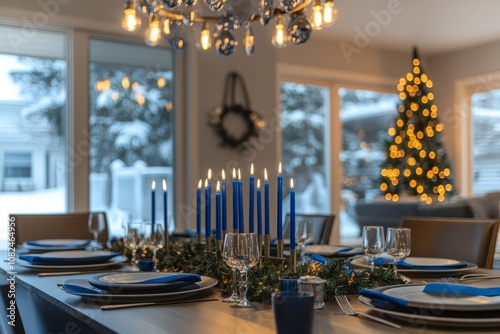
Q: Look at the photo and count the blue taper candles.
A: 14